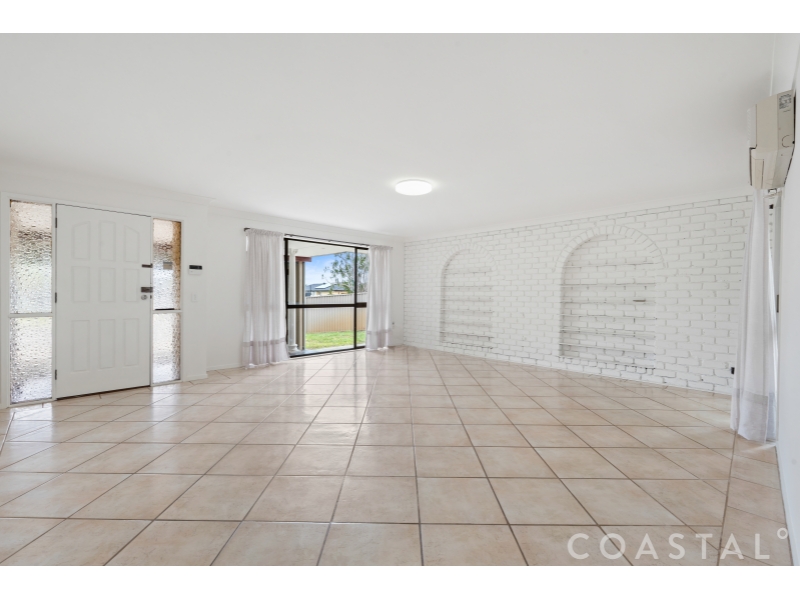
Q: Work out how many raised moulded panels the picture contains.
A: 9